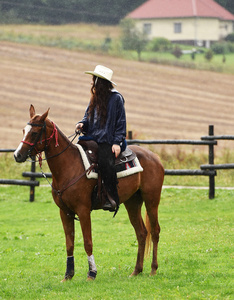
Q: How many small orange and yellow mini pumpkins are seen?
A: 0